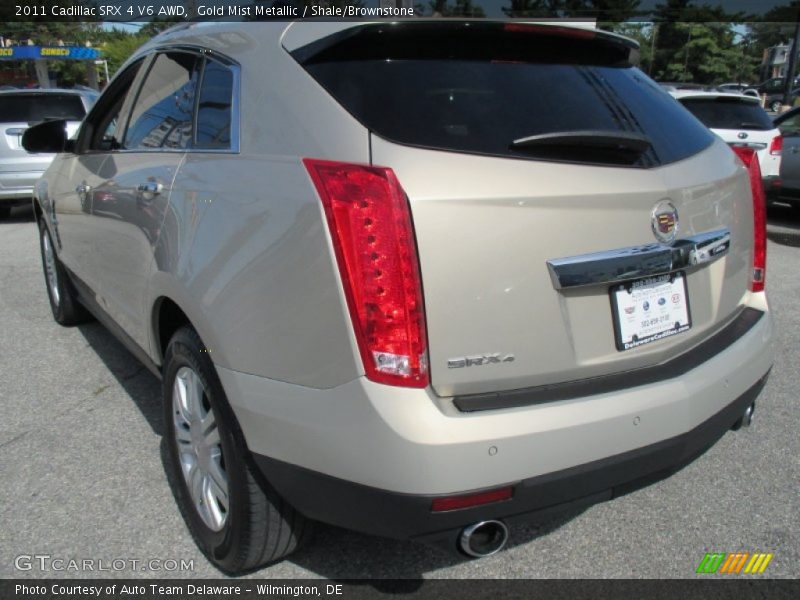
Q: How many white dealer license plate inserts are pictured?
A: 1